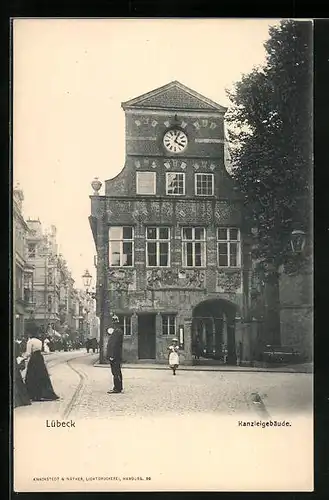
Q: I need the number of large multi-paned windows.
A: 4